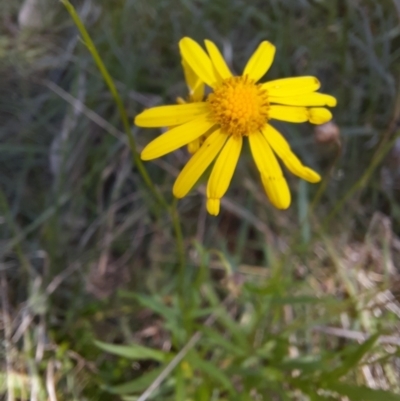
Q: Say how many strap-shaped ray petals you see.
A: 12